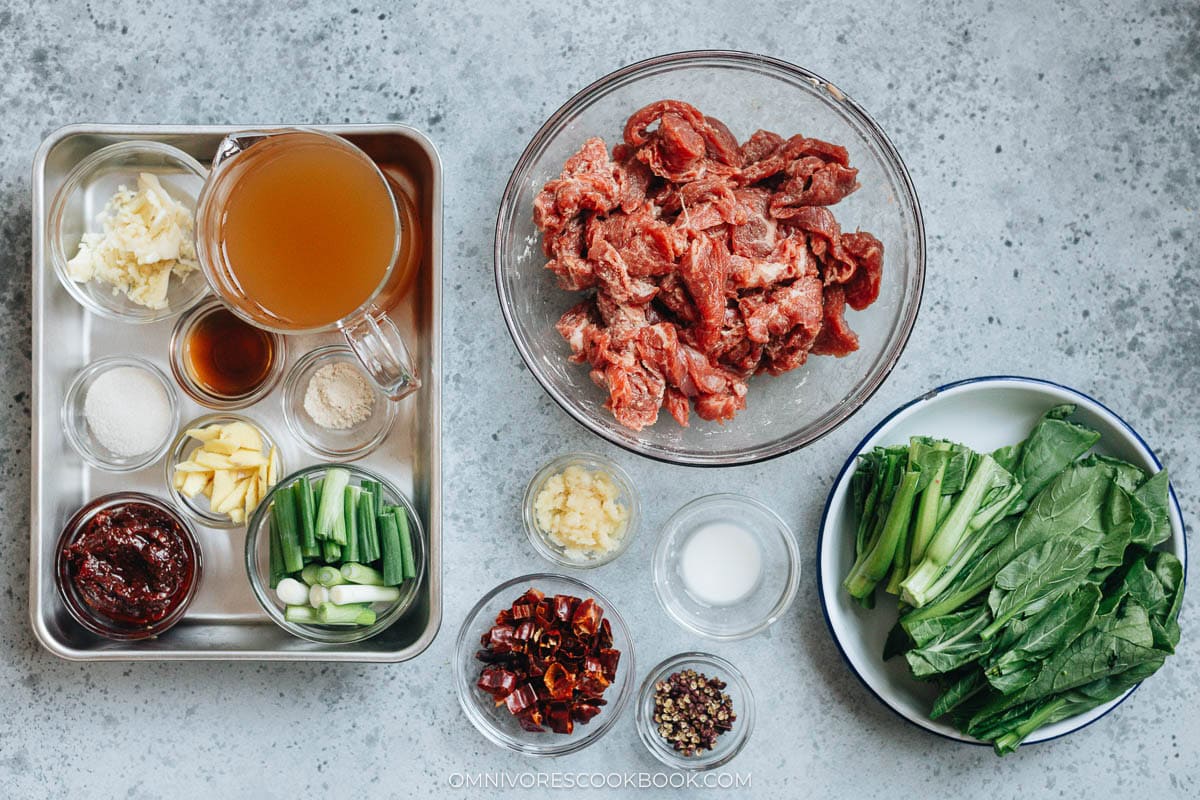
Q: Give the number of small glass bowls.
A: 11